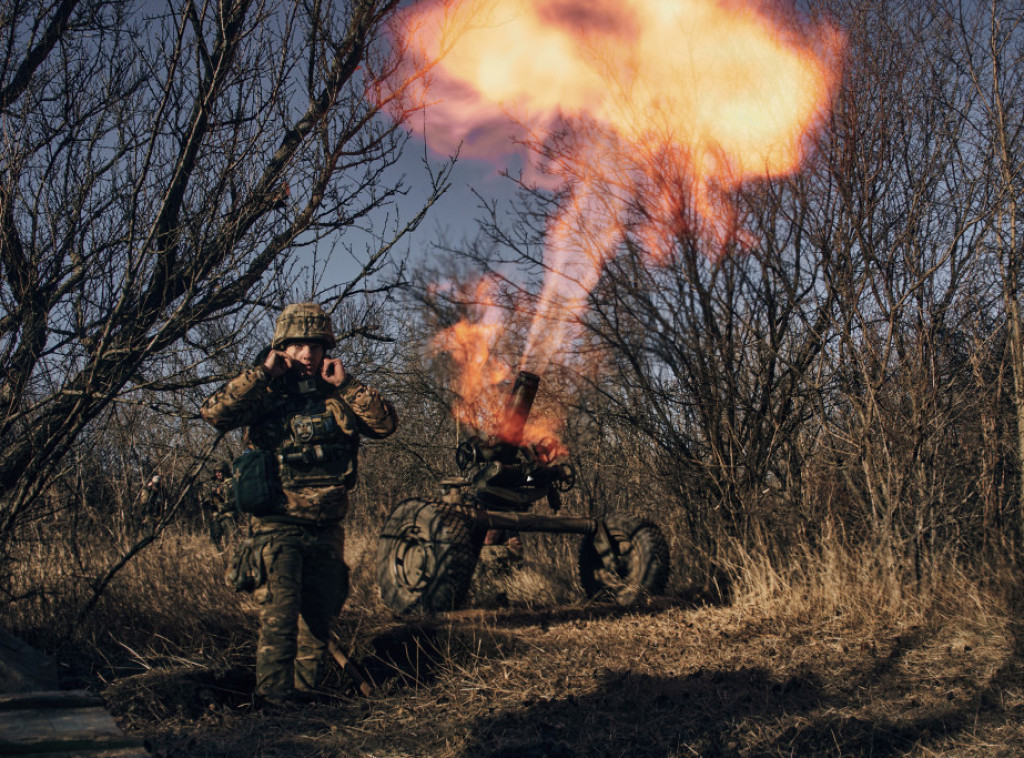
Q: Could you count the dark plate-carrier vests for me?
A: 1